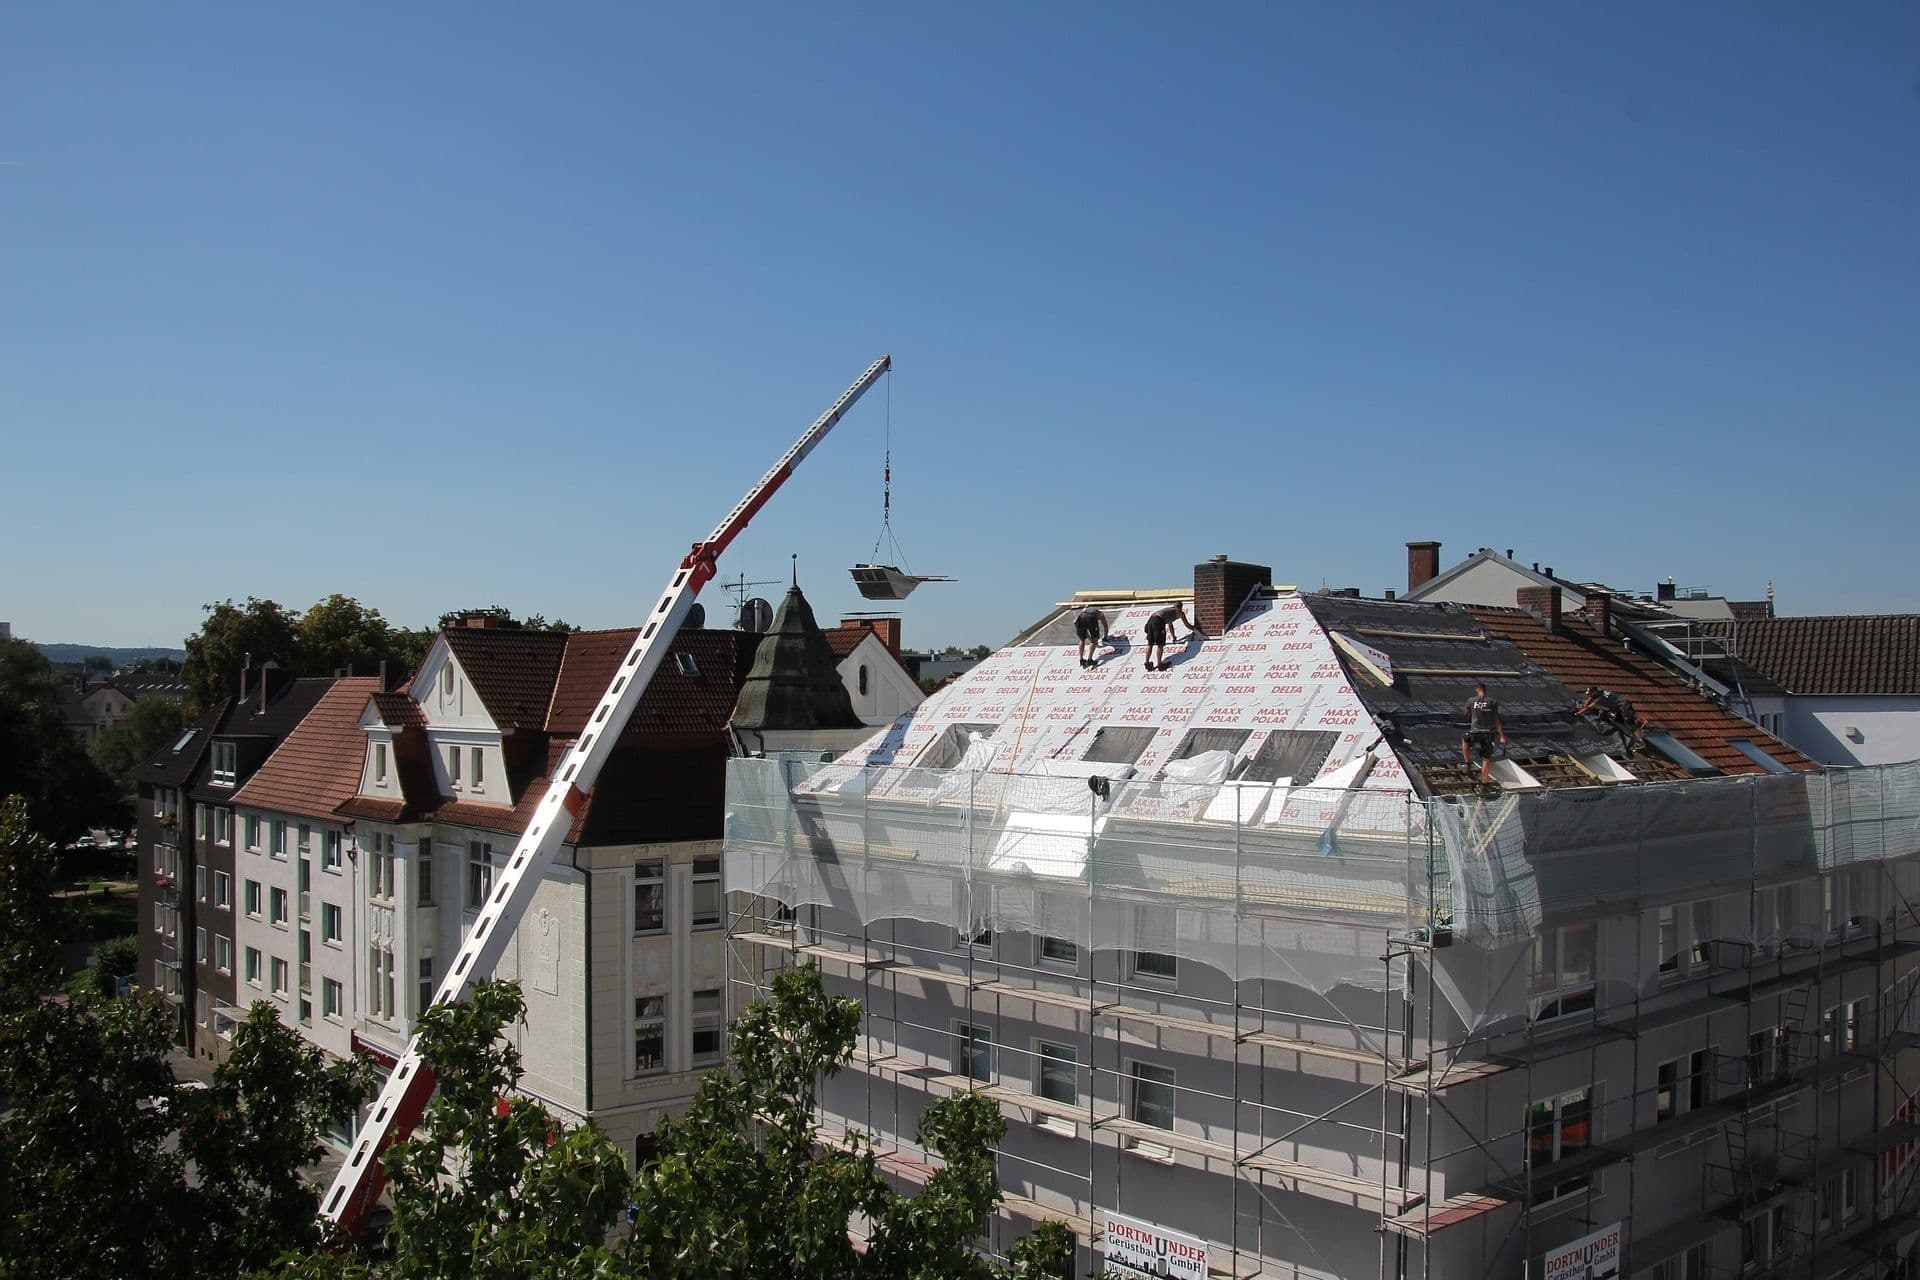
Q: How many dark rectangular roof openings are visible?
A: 4